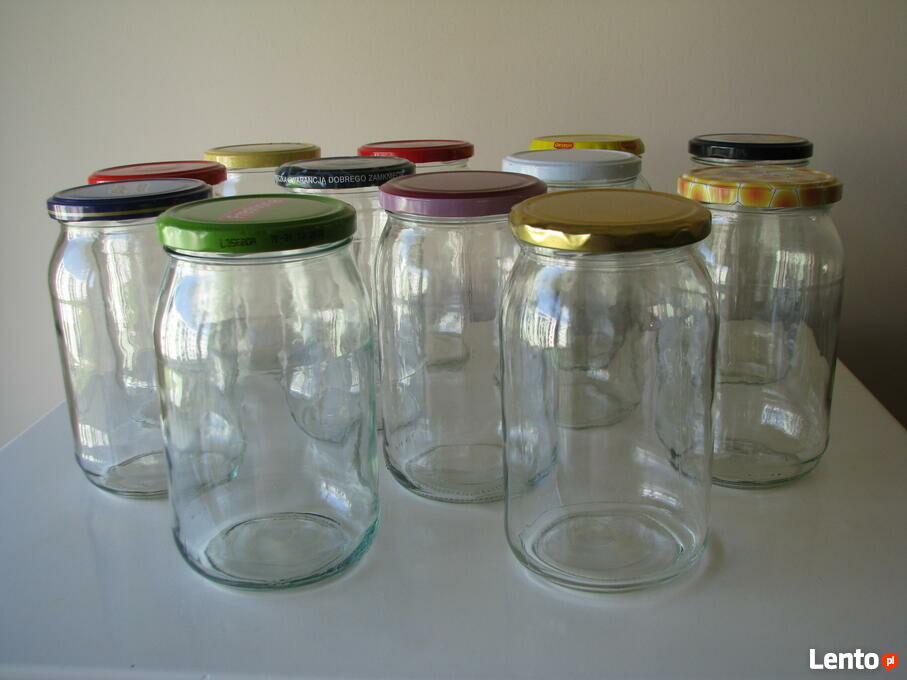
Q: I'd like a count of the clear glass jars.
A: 12